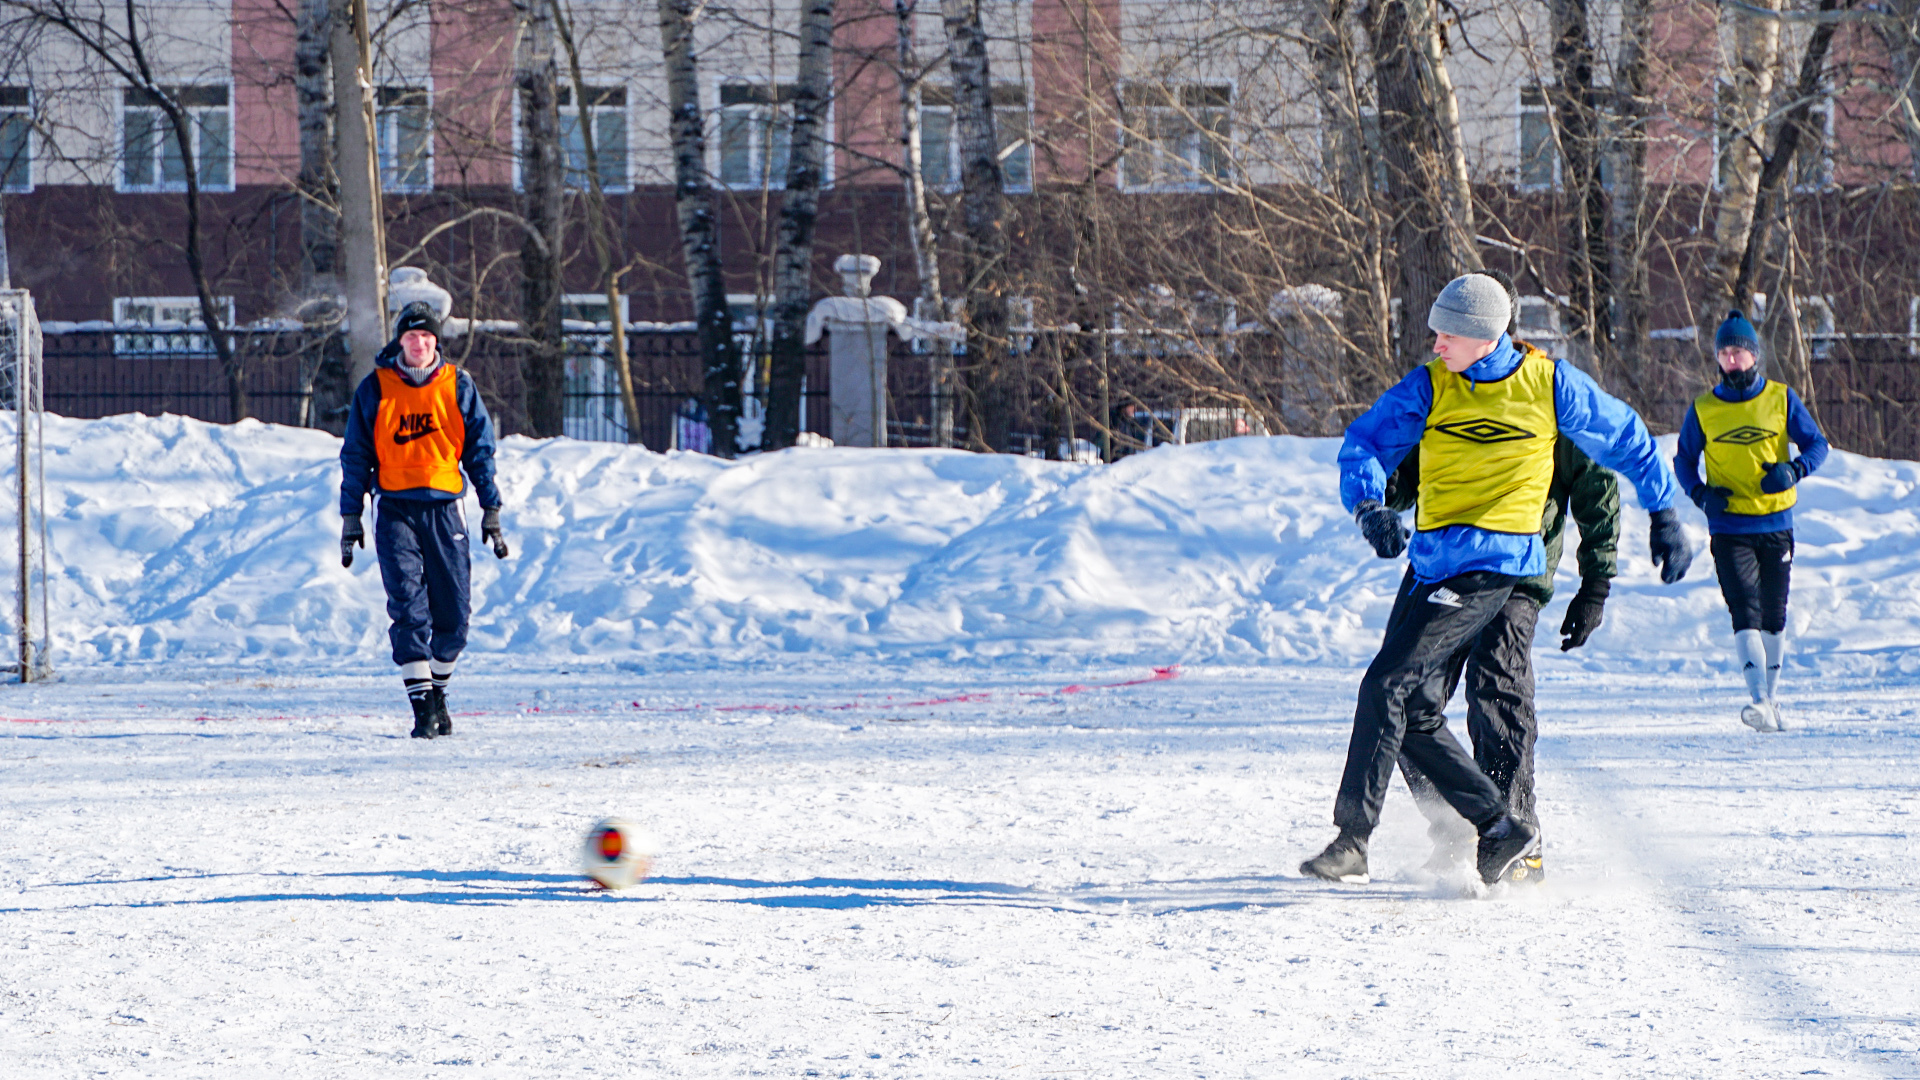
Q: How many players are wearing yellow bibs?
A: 2